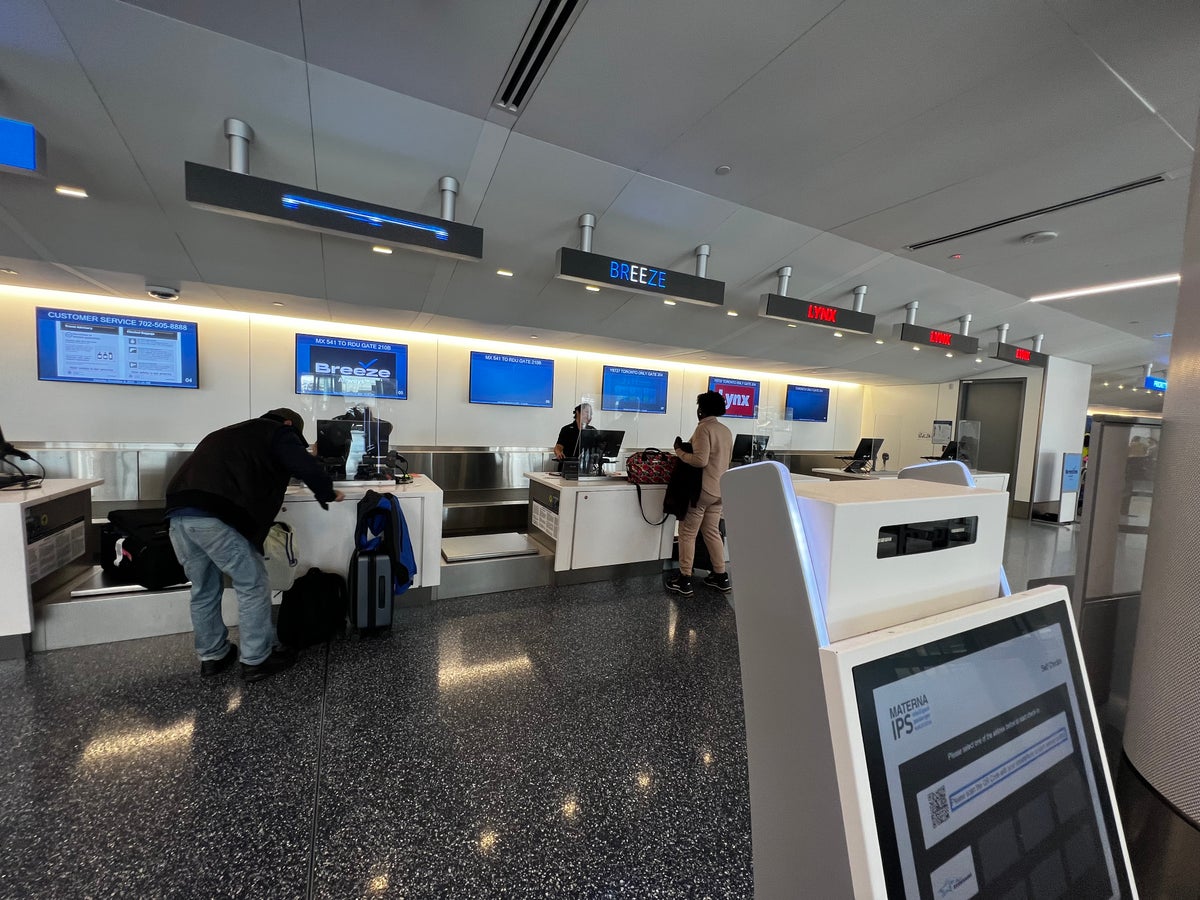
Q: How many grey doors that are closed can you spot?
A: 1